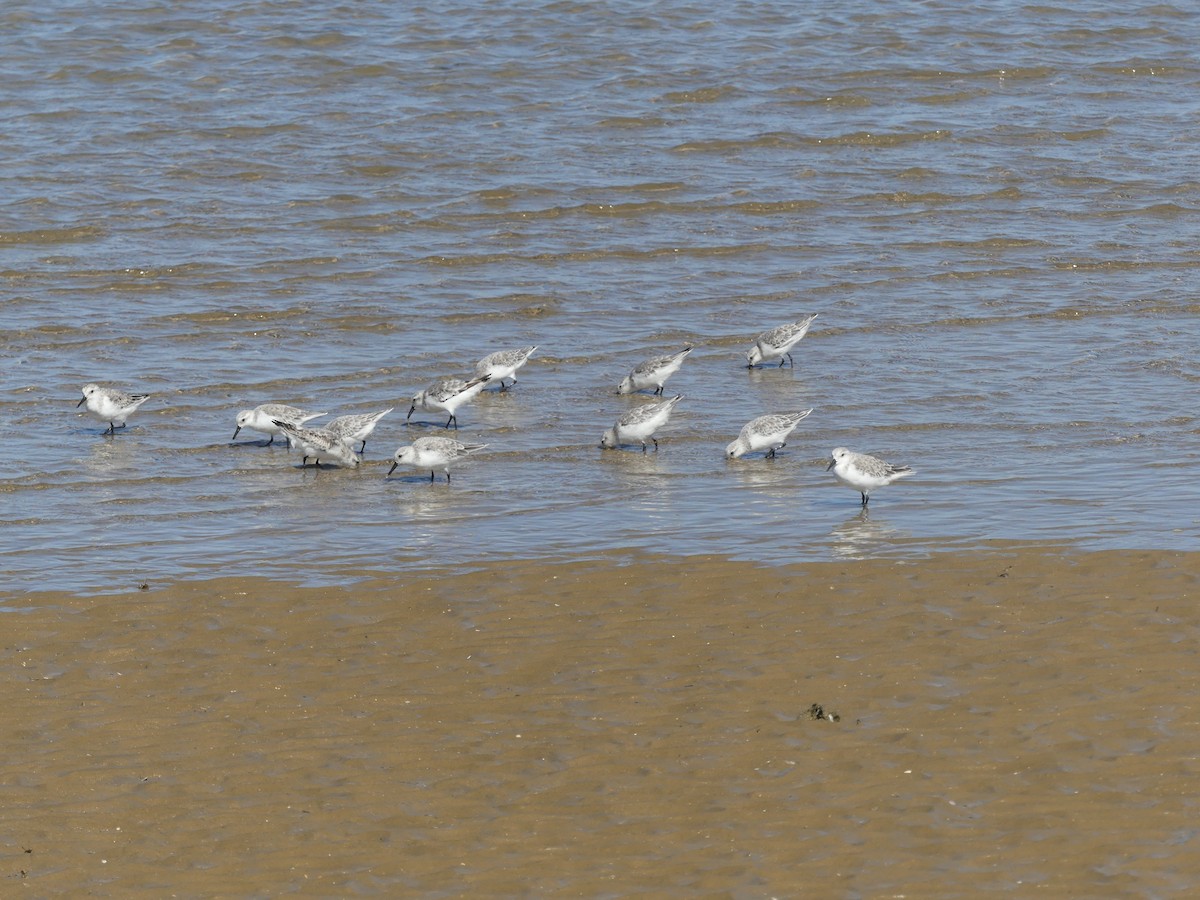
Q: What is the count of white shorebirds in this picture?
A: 12